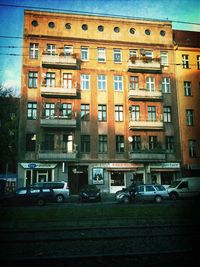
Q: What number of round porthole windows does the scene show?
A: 9